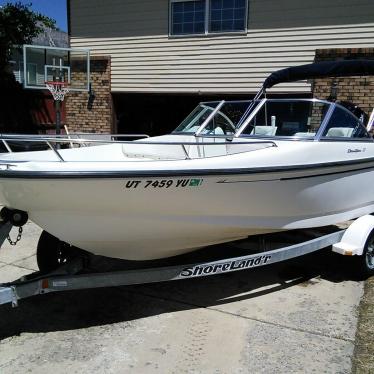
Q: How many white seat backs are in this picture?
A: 2